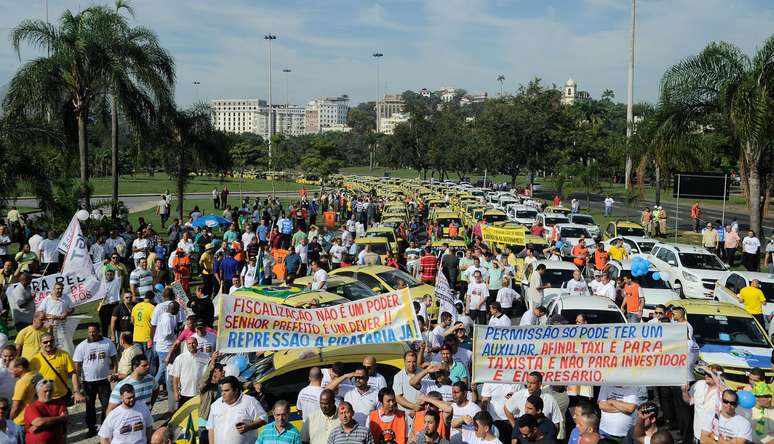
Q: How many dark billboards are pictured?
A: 1